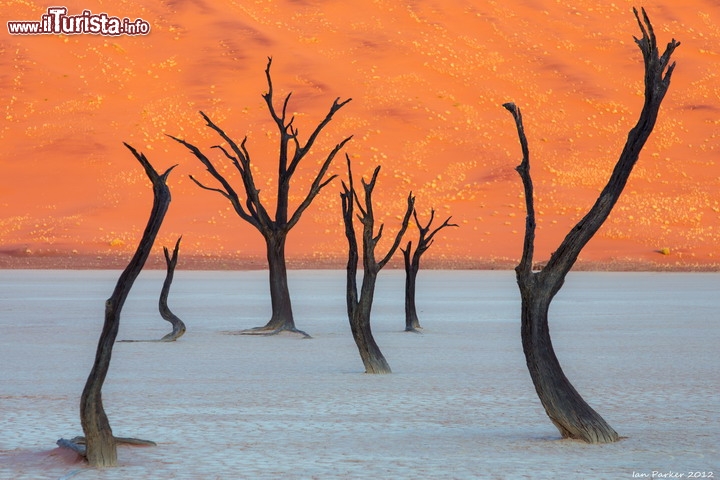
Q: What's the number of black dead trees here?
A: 6